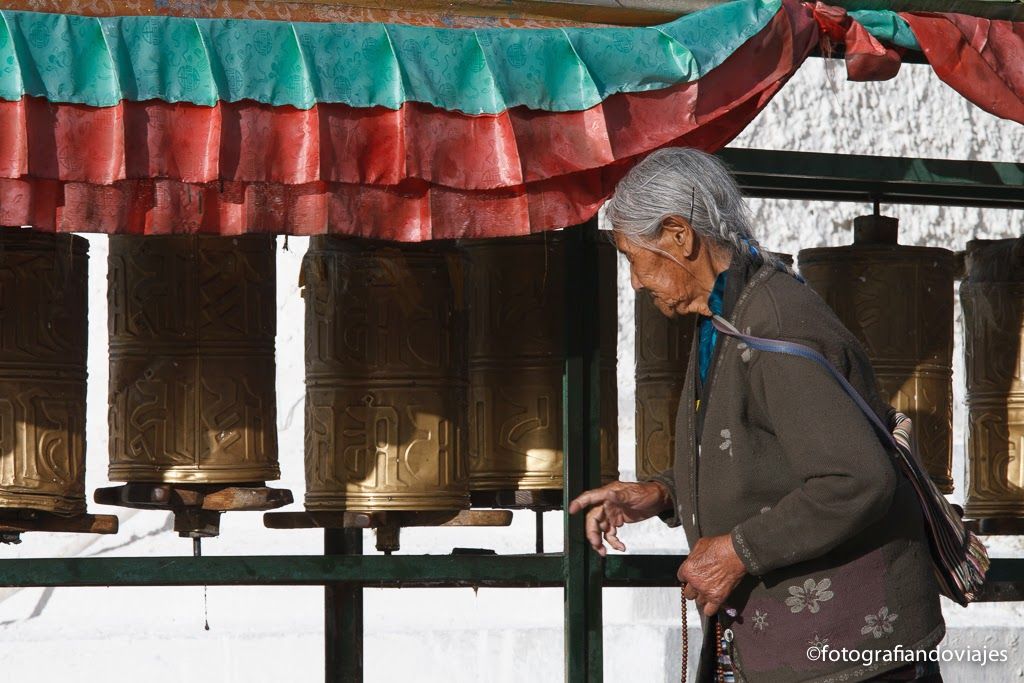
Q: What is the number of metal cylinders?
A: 7